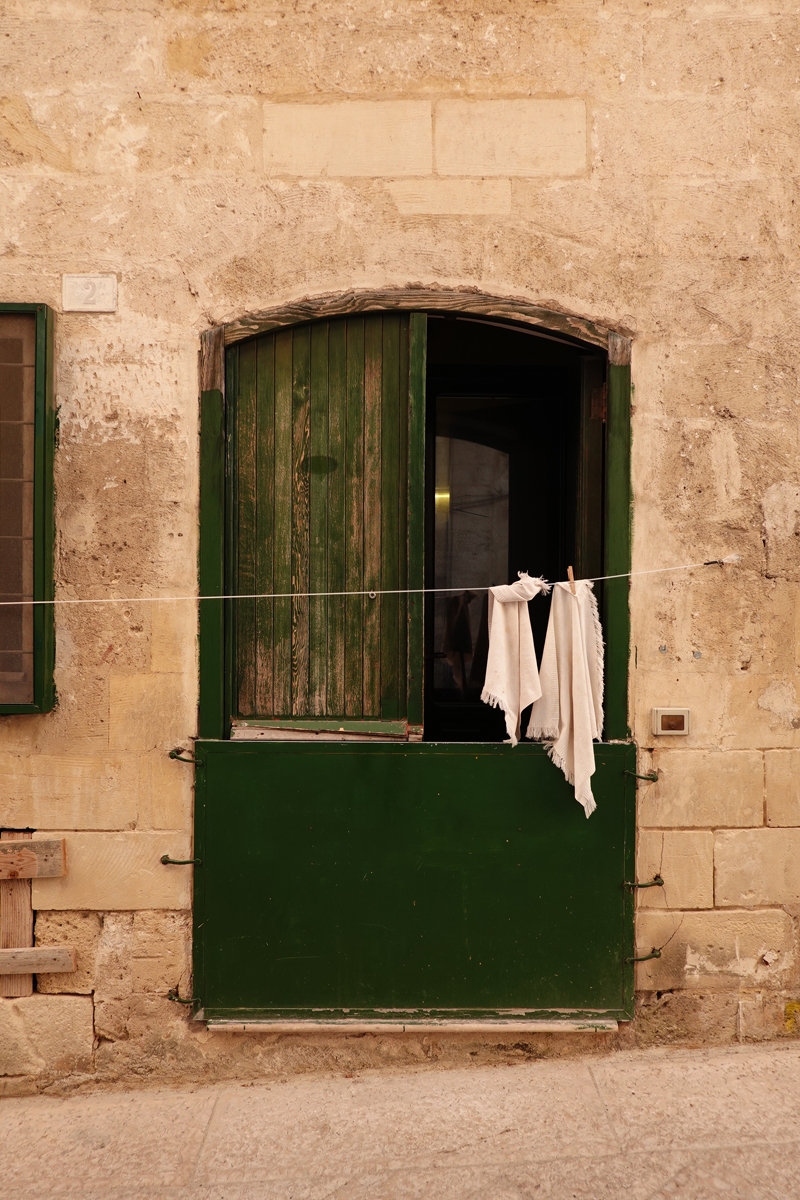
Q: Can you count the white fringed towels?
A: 2